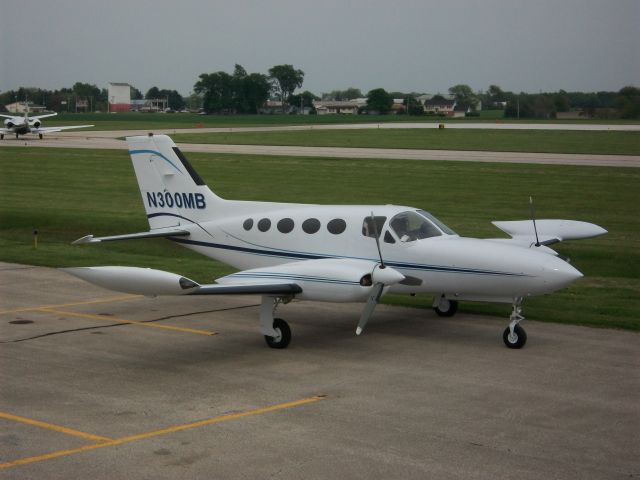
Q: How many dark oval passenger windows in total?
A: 5